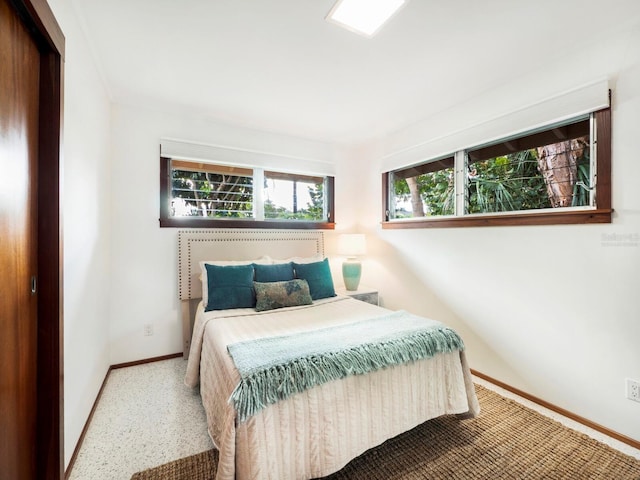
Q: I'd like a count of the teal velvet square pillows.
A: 3